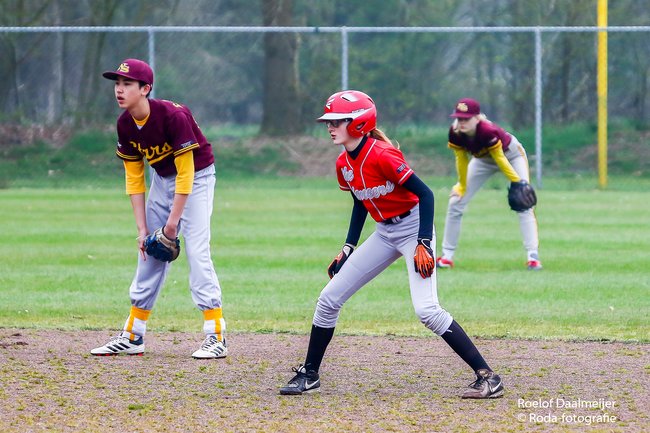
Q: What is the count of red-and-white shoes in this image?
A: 2